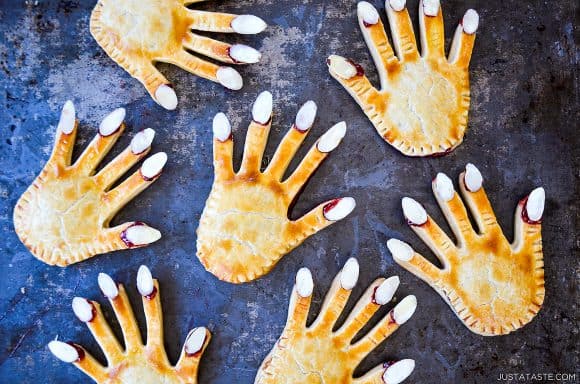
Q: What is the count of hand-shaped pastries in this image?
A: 7